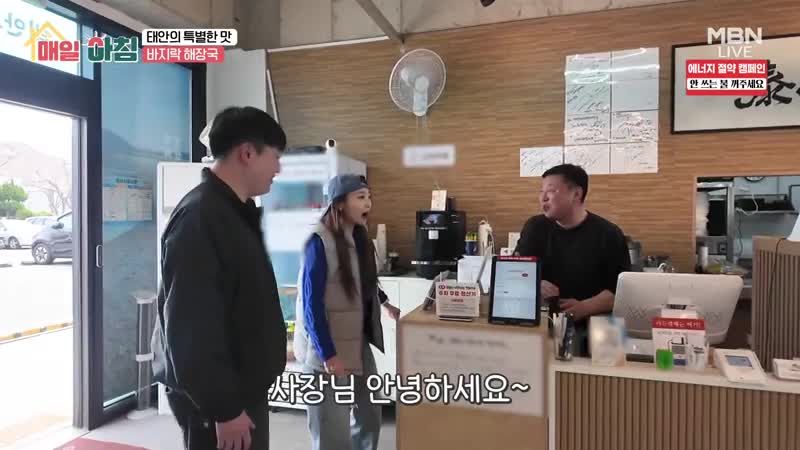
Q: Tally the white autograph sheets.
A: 9